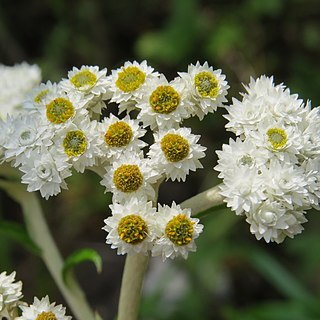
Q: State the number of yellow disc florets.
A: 14